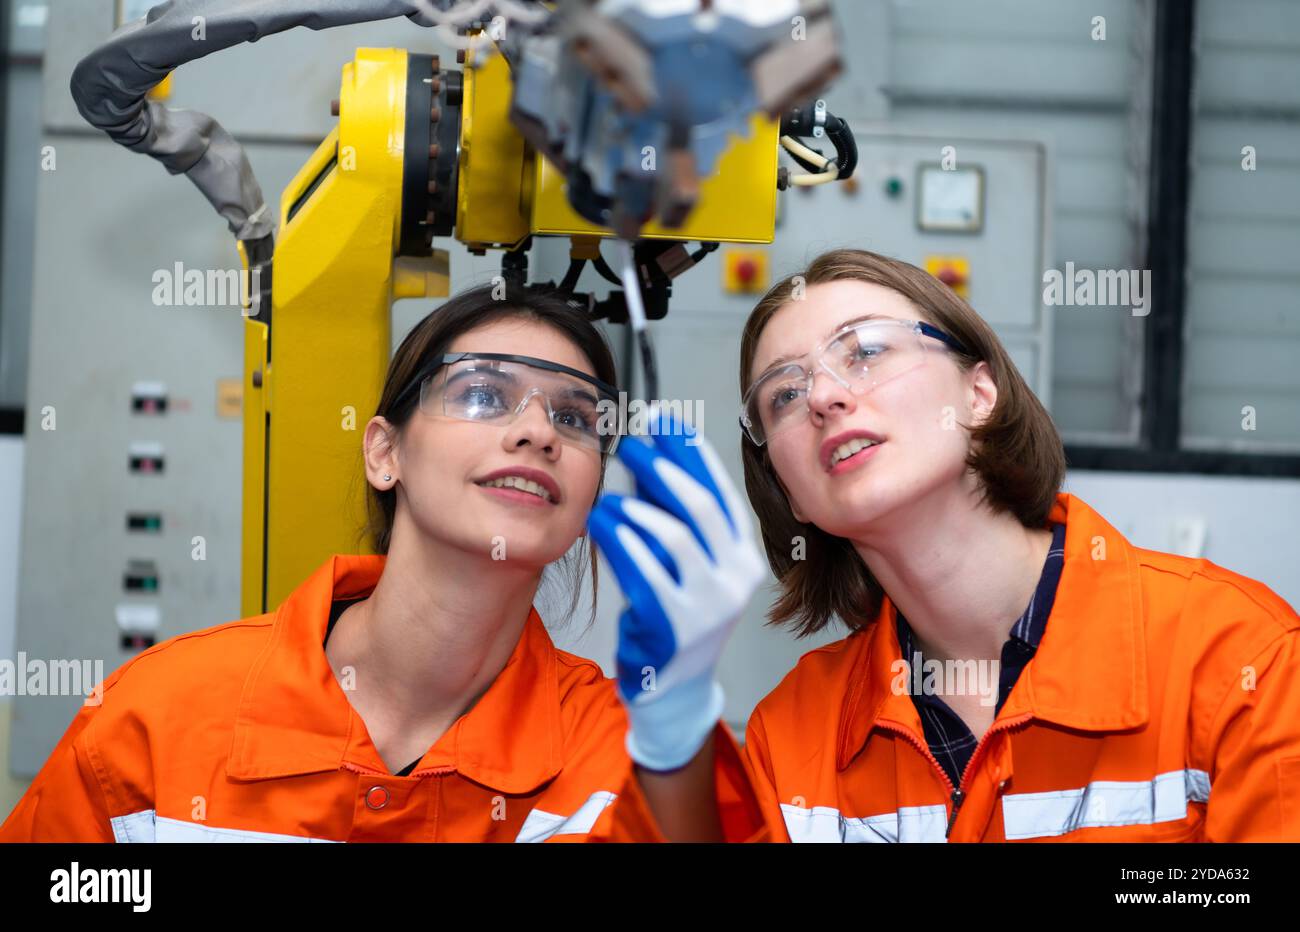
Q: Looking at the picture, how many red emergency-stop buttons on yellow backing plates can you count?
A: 2